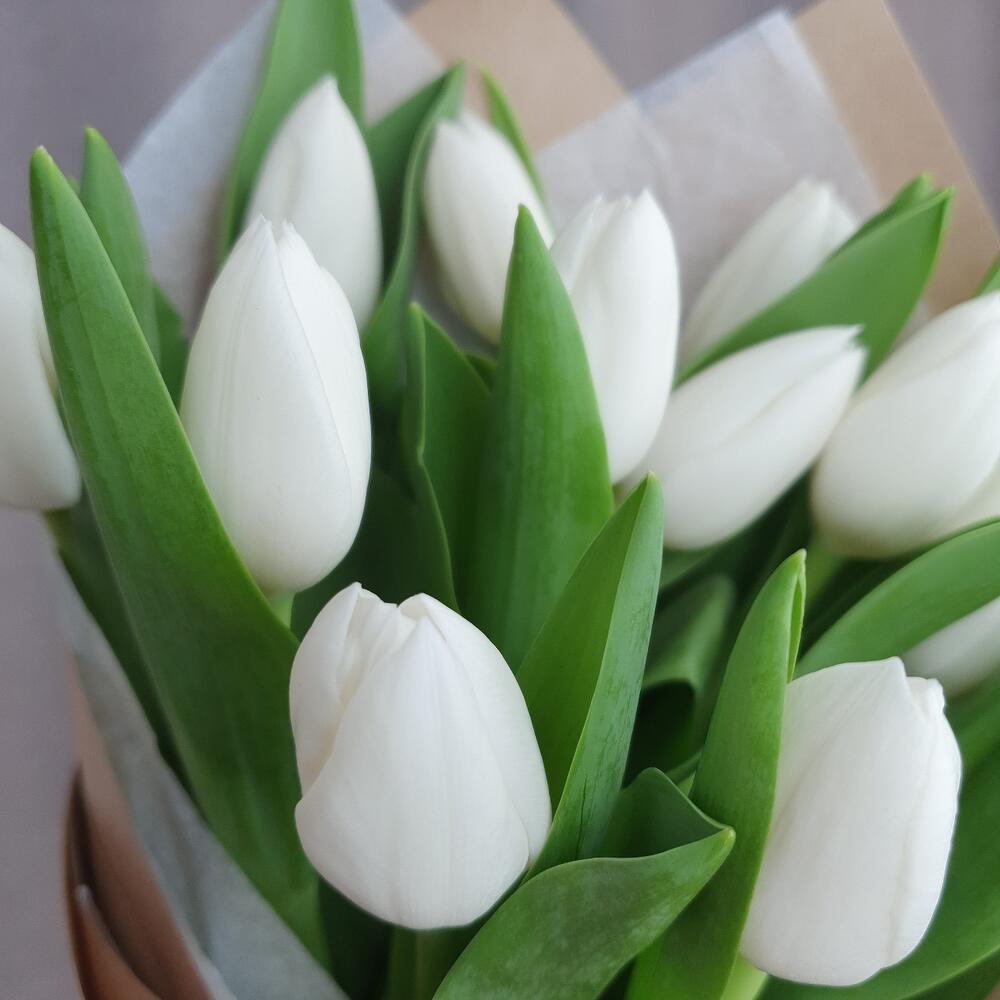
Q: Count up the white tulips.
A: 11